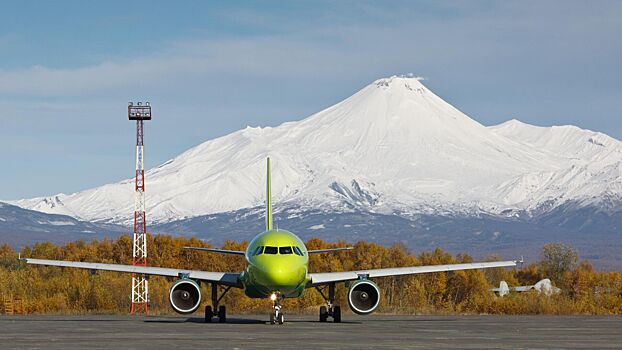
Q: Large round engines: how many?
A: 2